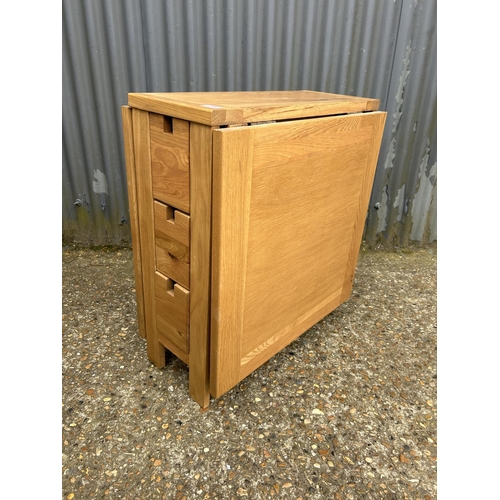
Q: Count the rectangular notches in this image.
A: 3